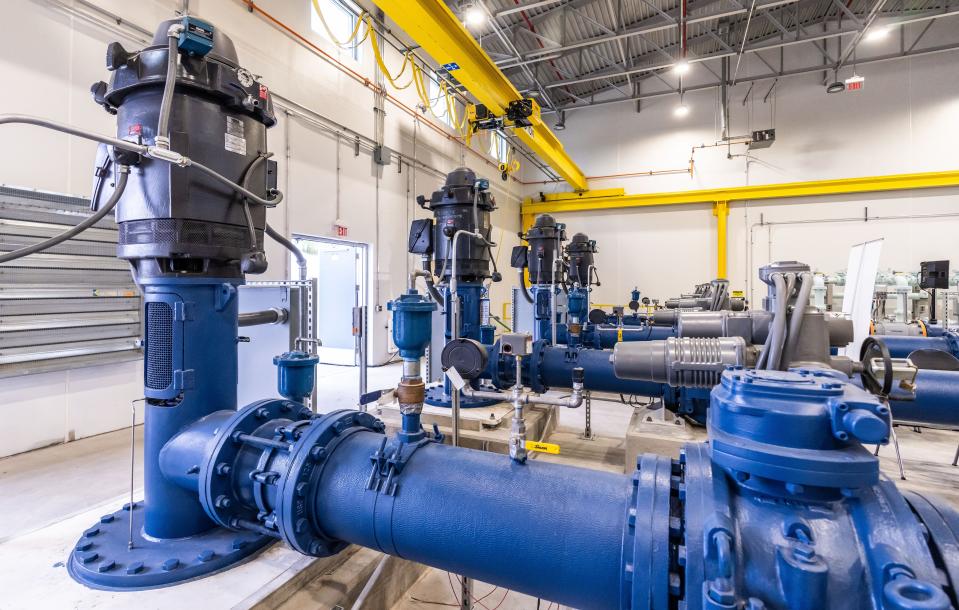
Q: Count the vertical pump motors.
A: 4